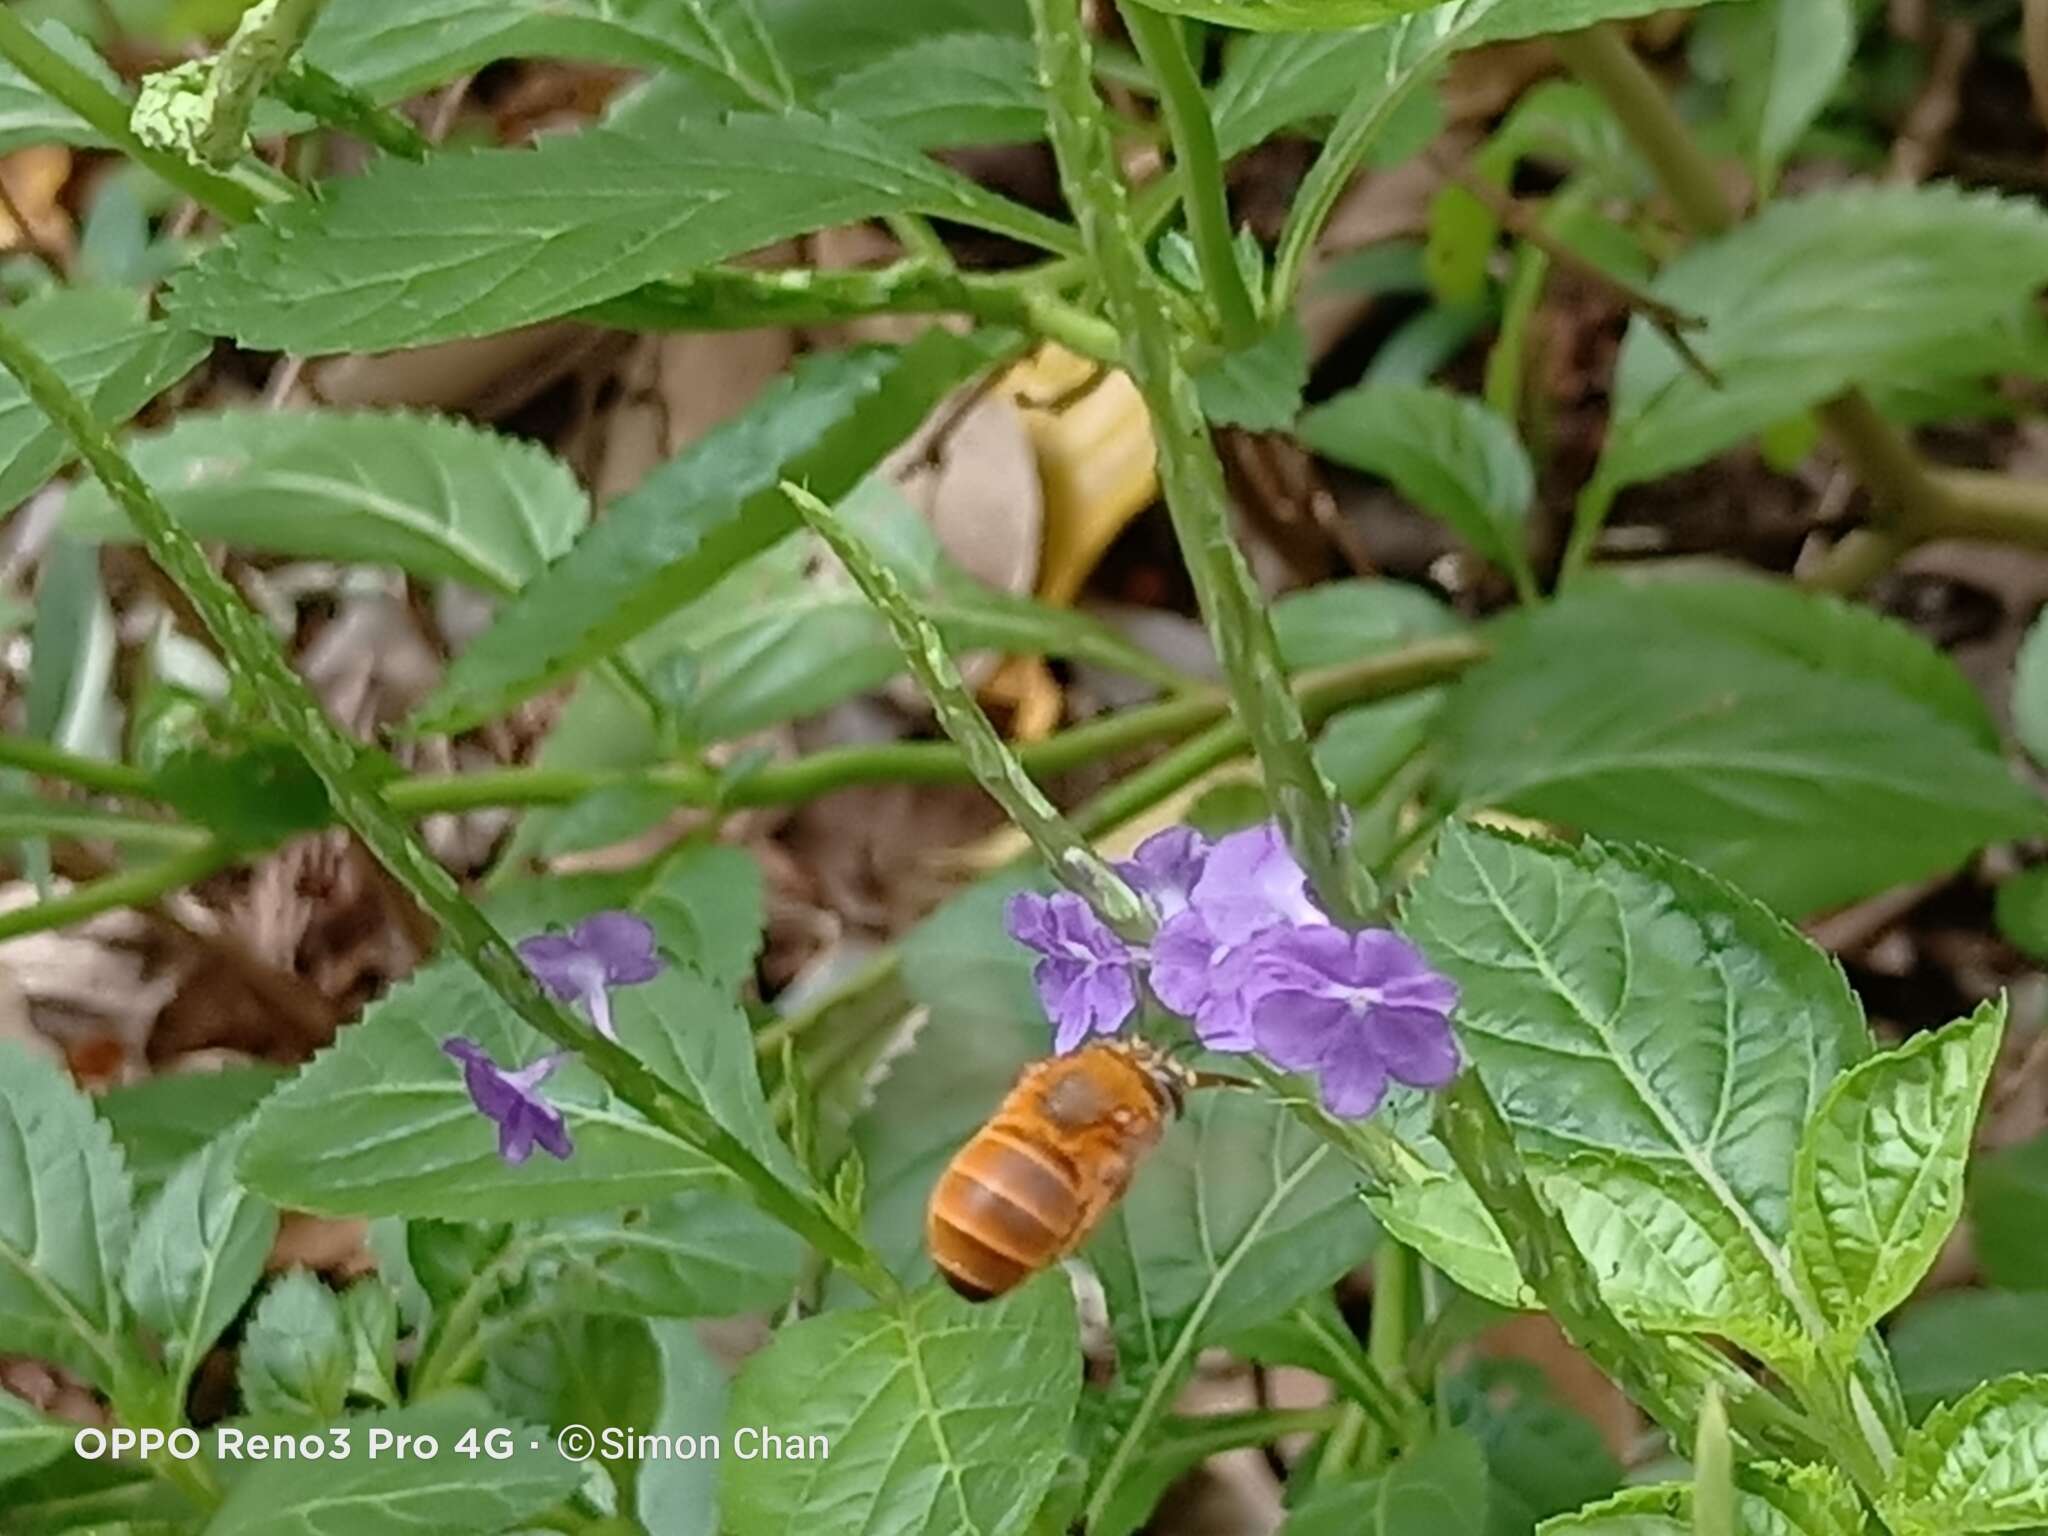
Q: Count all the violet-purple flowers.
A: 7